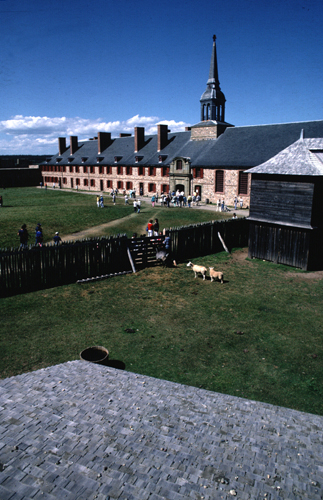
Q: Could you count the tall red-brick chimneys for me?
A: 5